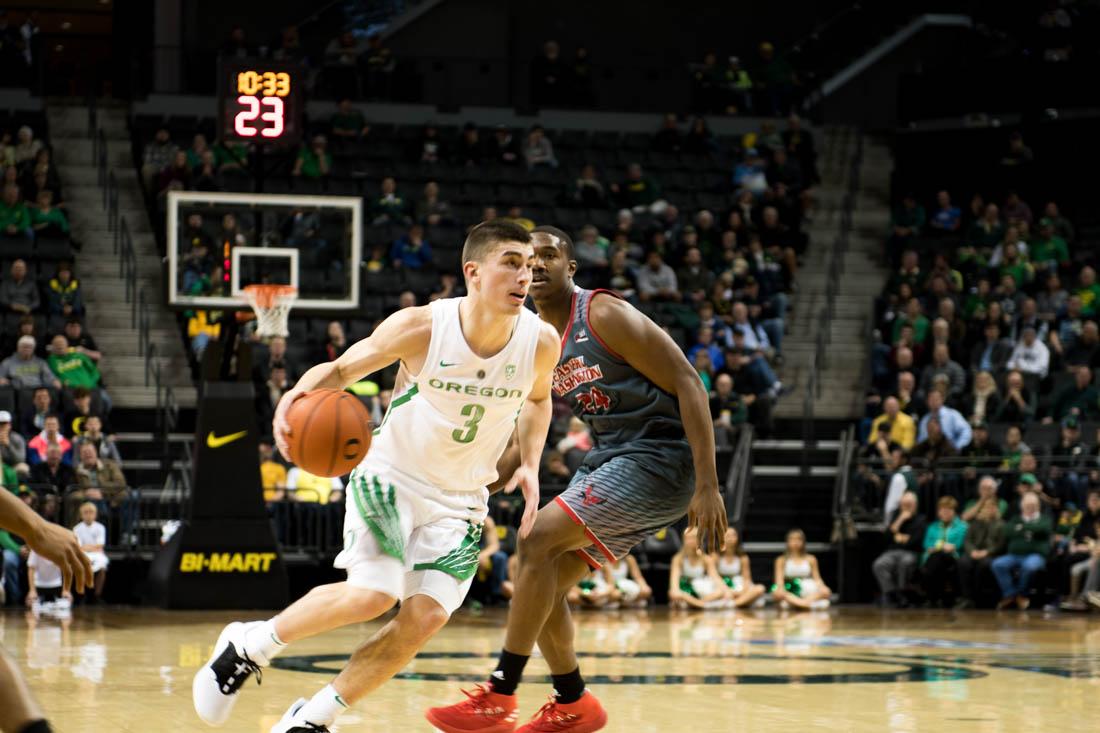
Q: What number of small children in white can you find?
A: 2